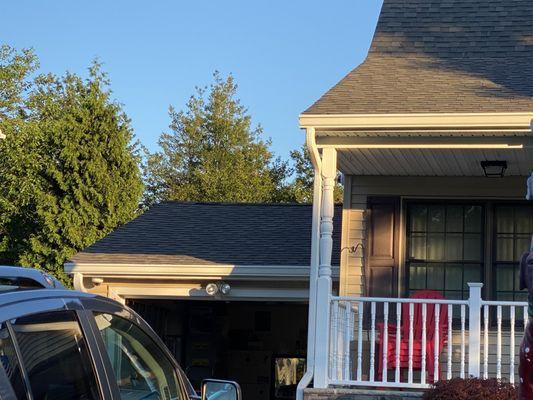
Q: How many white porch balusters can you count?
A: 15